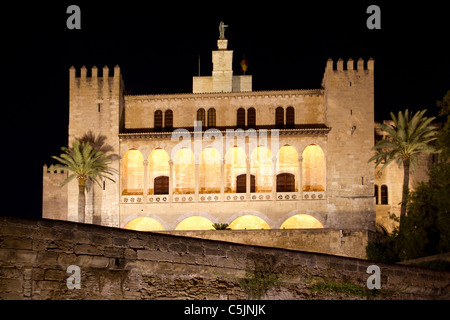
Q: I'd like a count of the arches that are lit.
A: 12